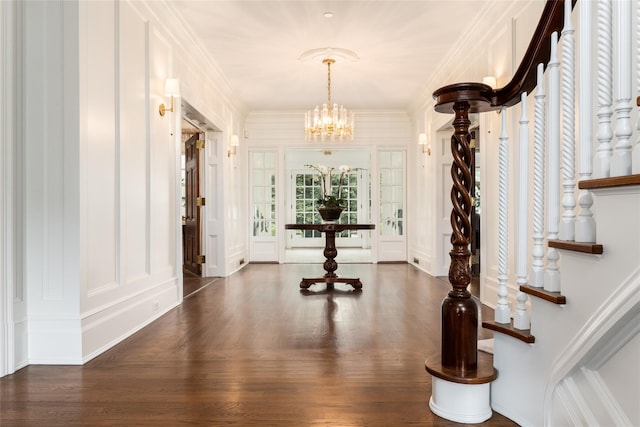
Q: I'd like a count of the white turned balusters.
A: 9